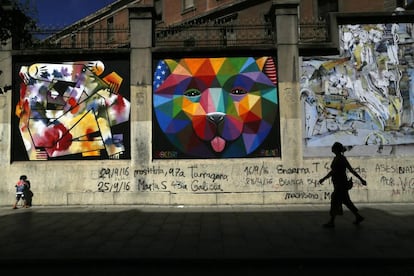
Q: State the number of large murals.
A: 3